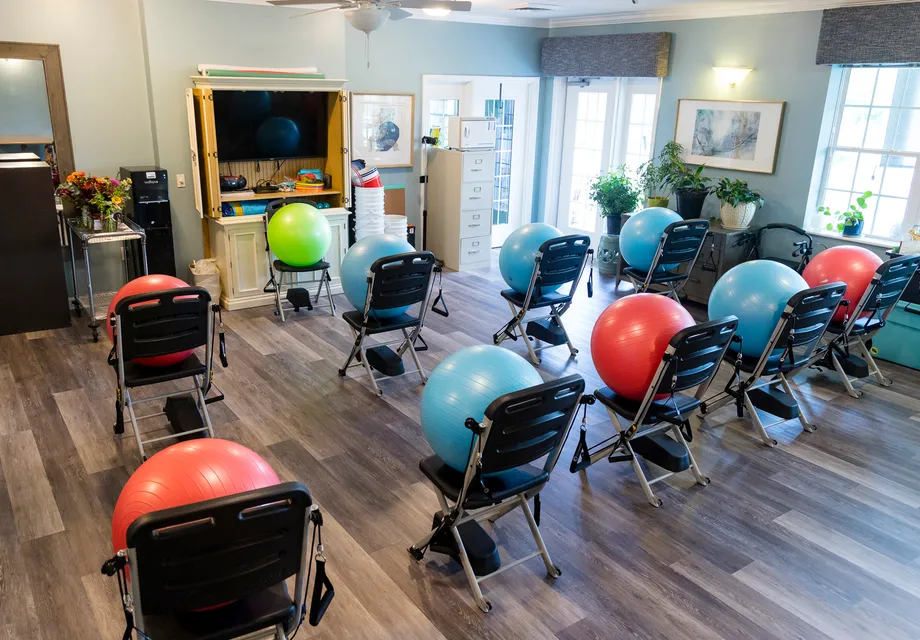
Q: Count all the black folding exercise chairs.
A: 10